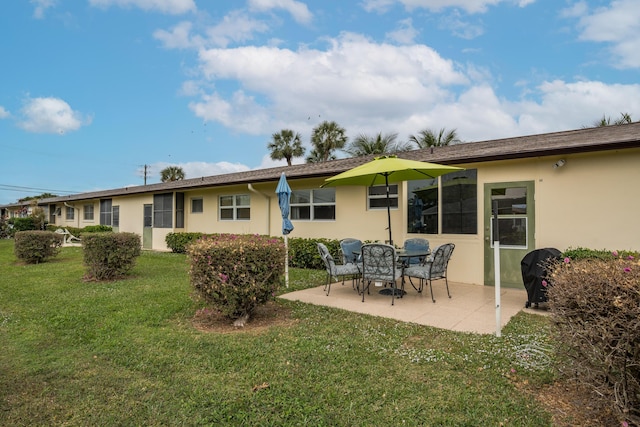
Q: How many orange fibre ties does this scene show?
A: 0